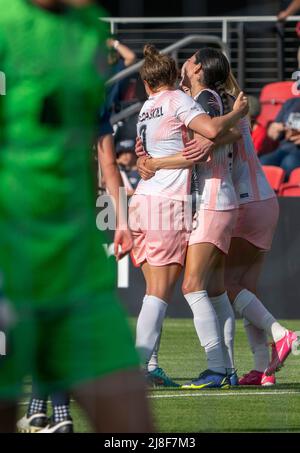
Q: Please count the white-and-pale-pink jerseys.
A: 3